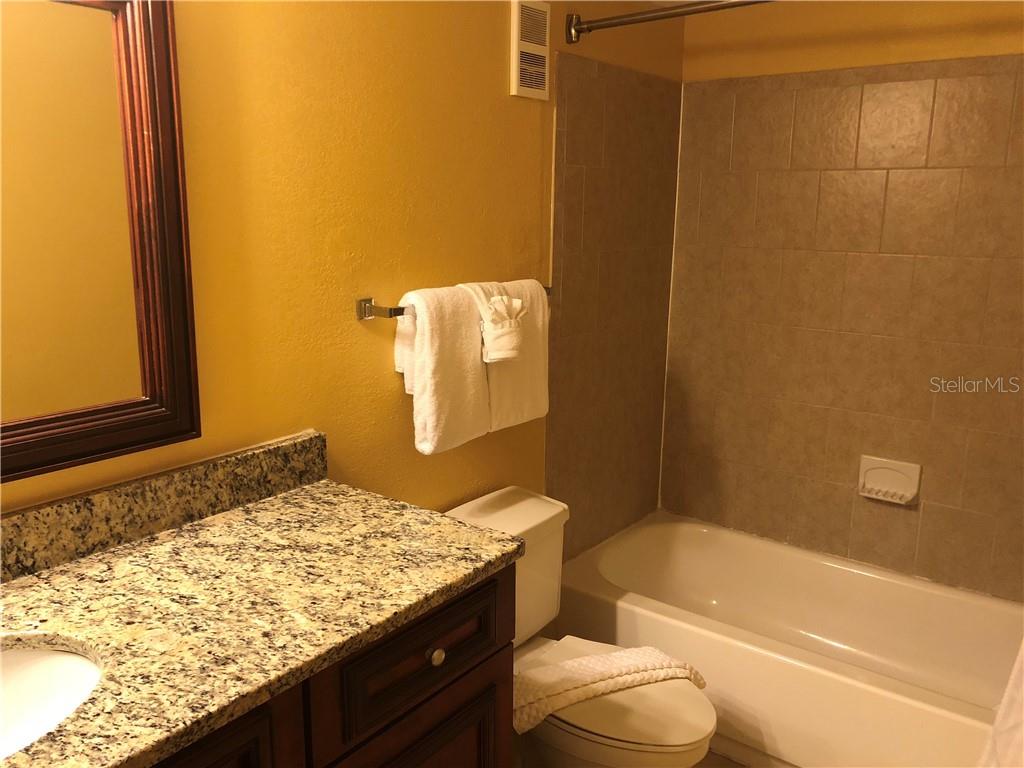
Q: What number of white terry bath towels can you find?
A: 2